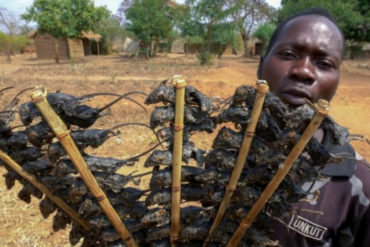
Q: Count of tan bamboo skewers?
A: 5